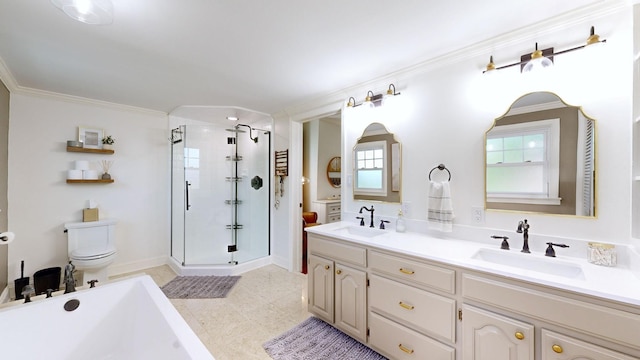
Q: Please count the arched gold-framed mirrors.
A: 2